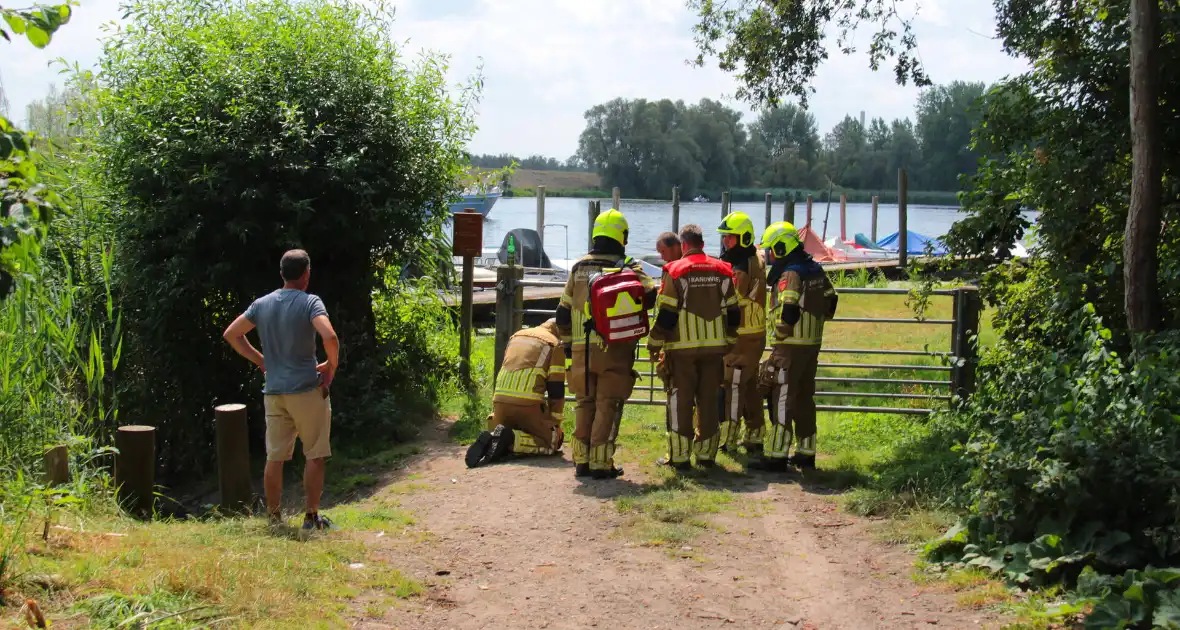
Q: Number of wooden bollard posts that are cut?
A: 3